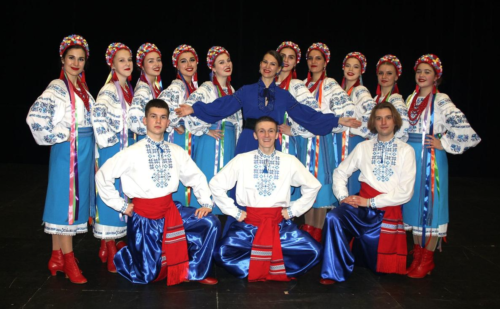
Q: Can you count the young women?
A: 11